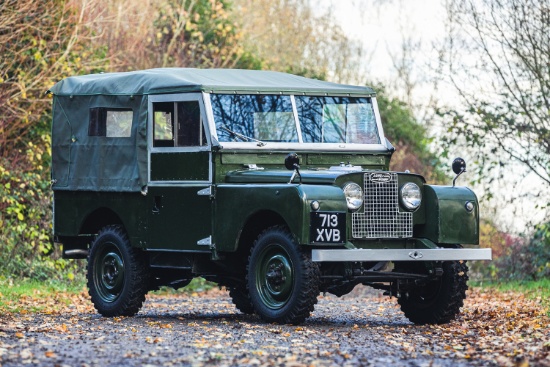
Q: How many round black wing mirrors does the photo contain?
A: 2